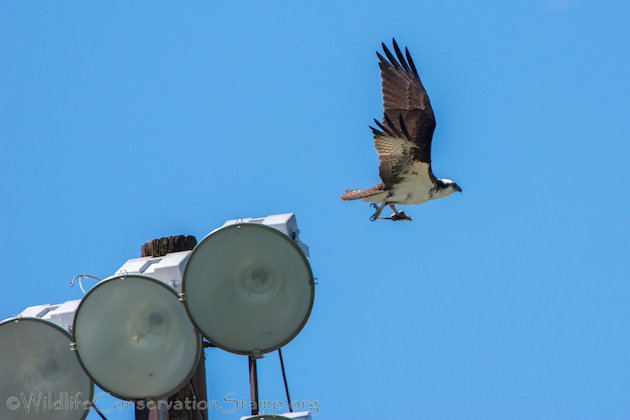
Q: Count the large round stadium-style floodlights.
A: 3